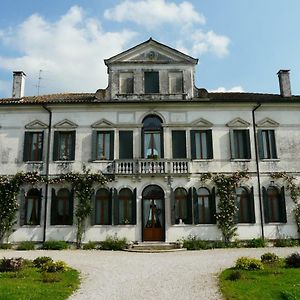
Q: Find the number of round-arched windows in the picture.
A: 9